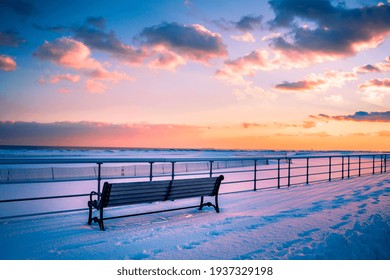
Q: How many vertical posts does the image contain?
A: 15